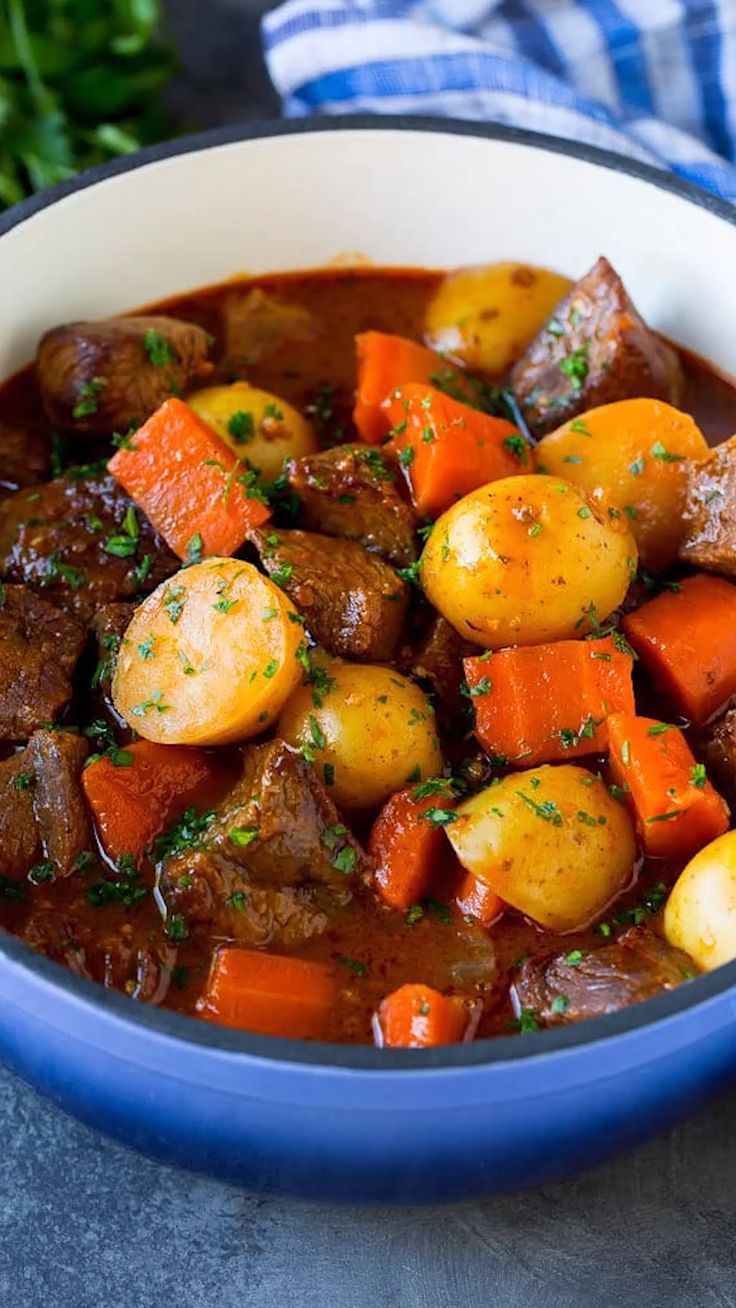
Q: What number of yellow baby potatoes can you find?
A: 8